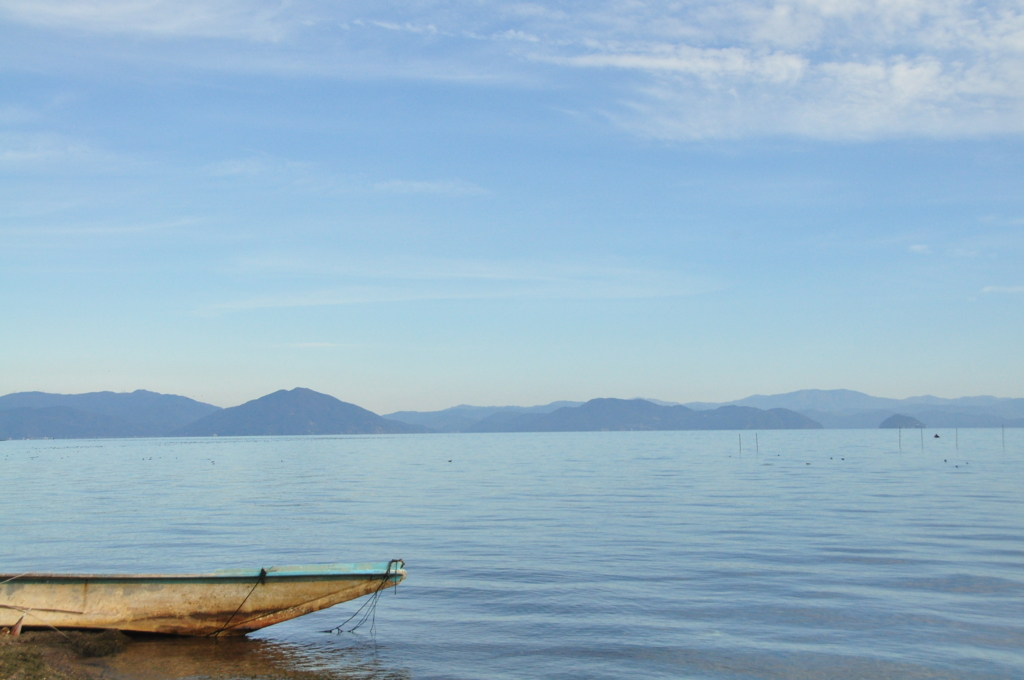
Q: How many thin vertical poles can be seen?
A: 6